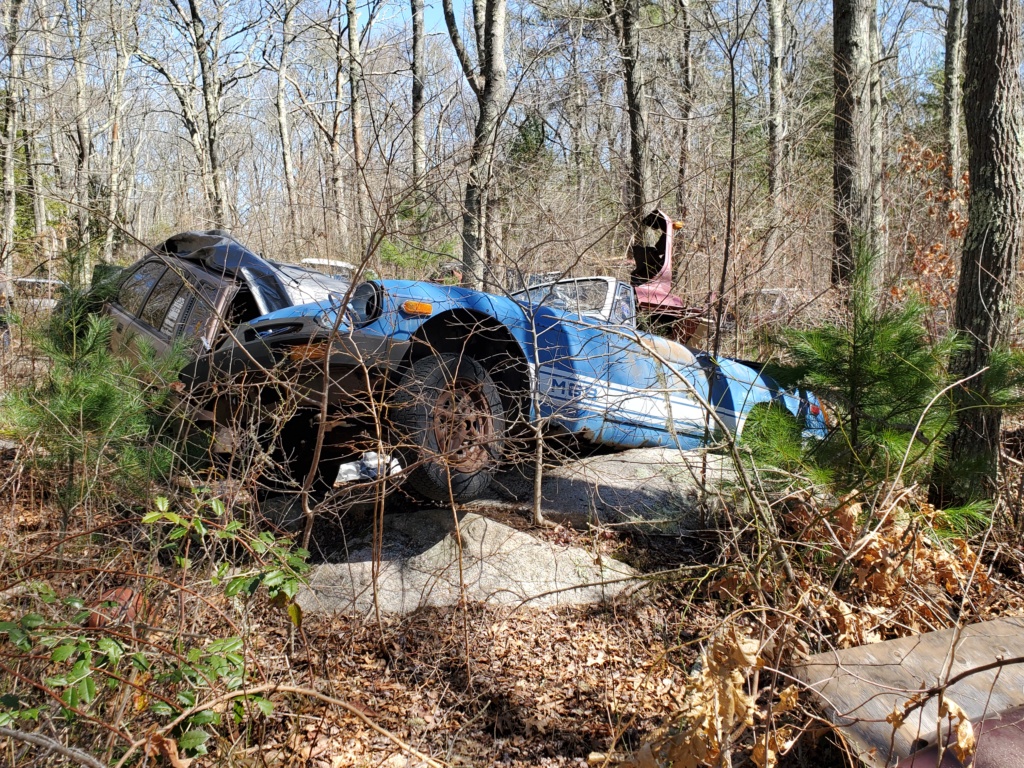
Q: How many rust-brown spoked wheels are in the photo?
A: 1